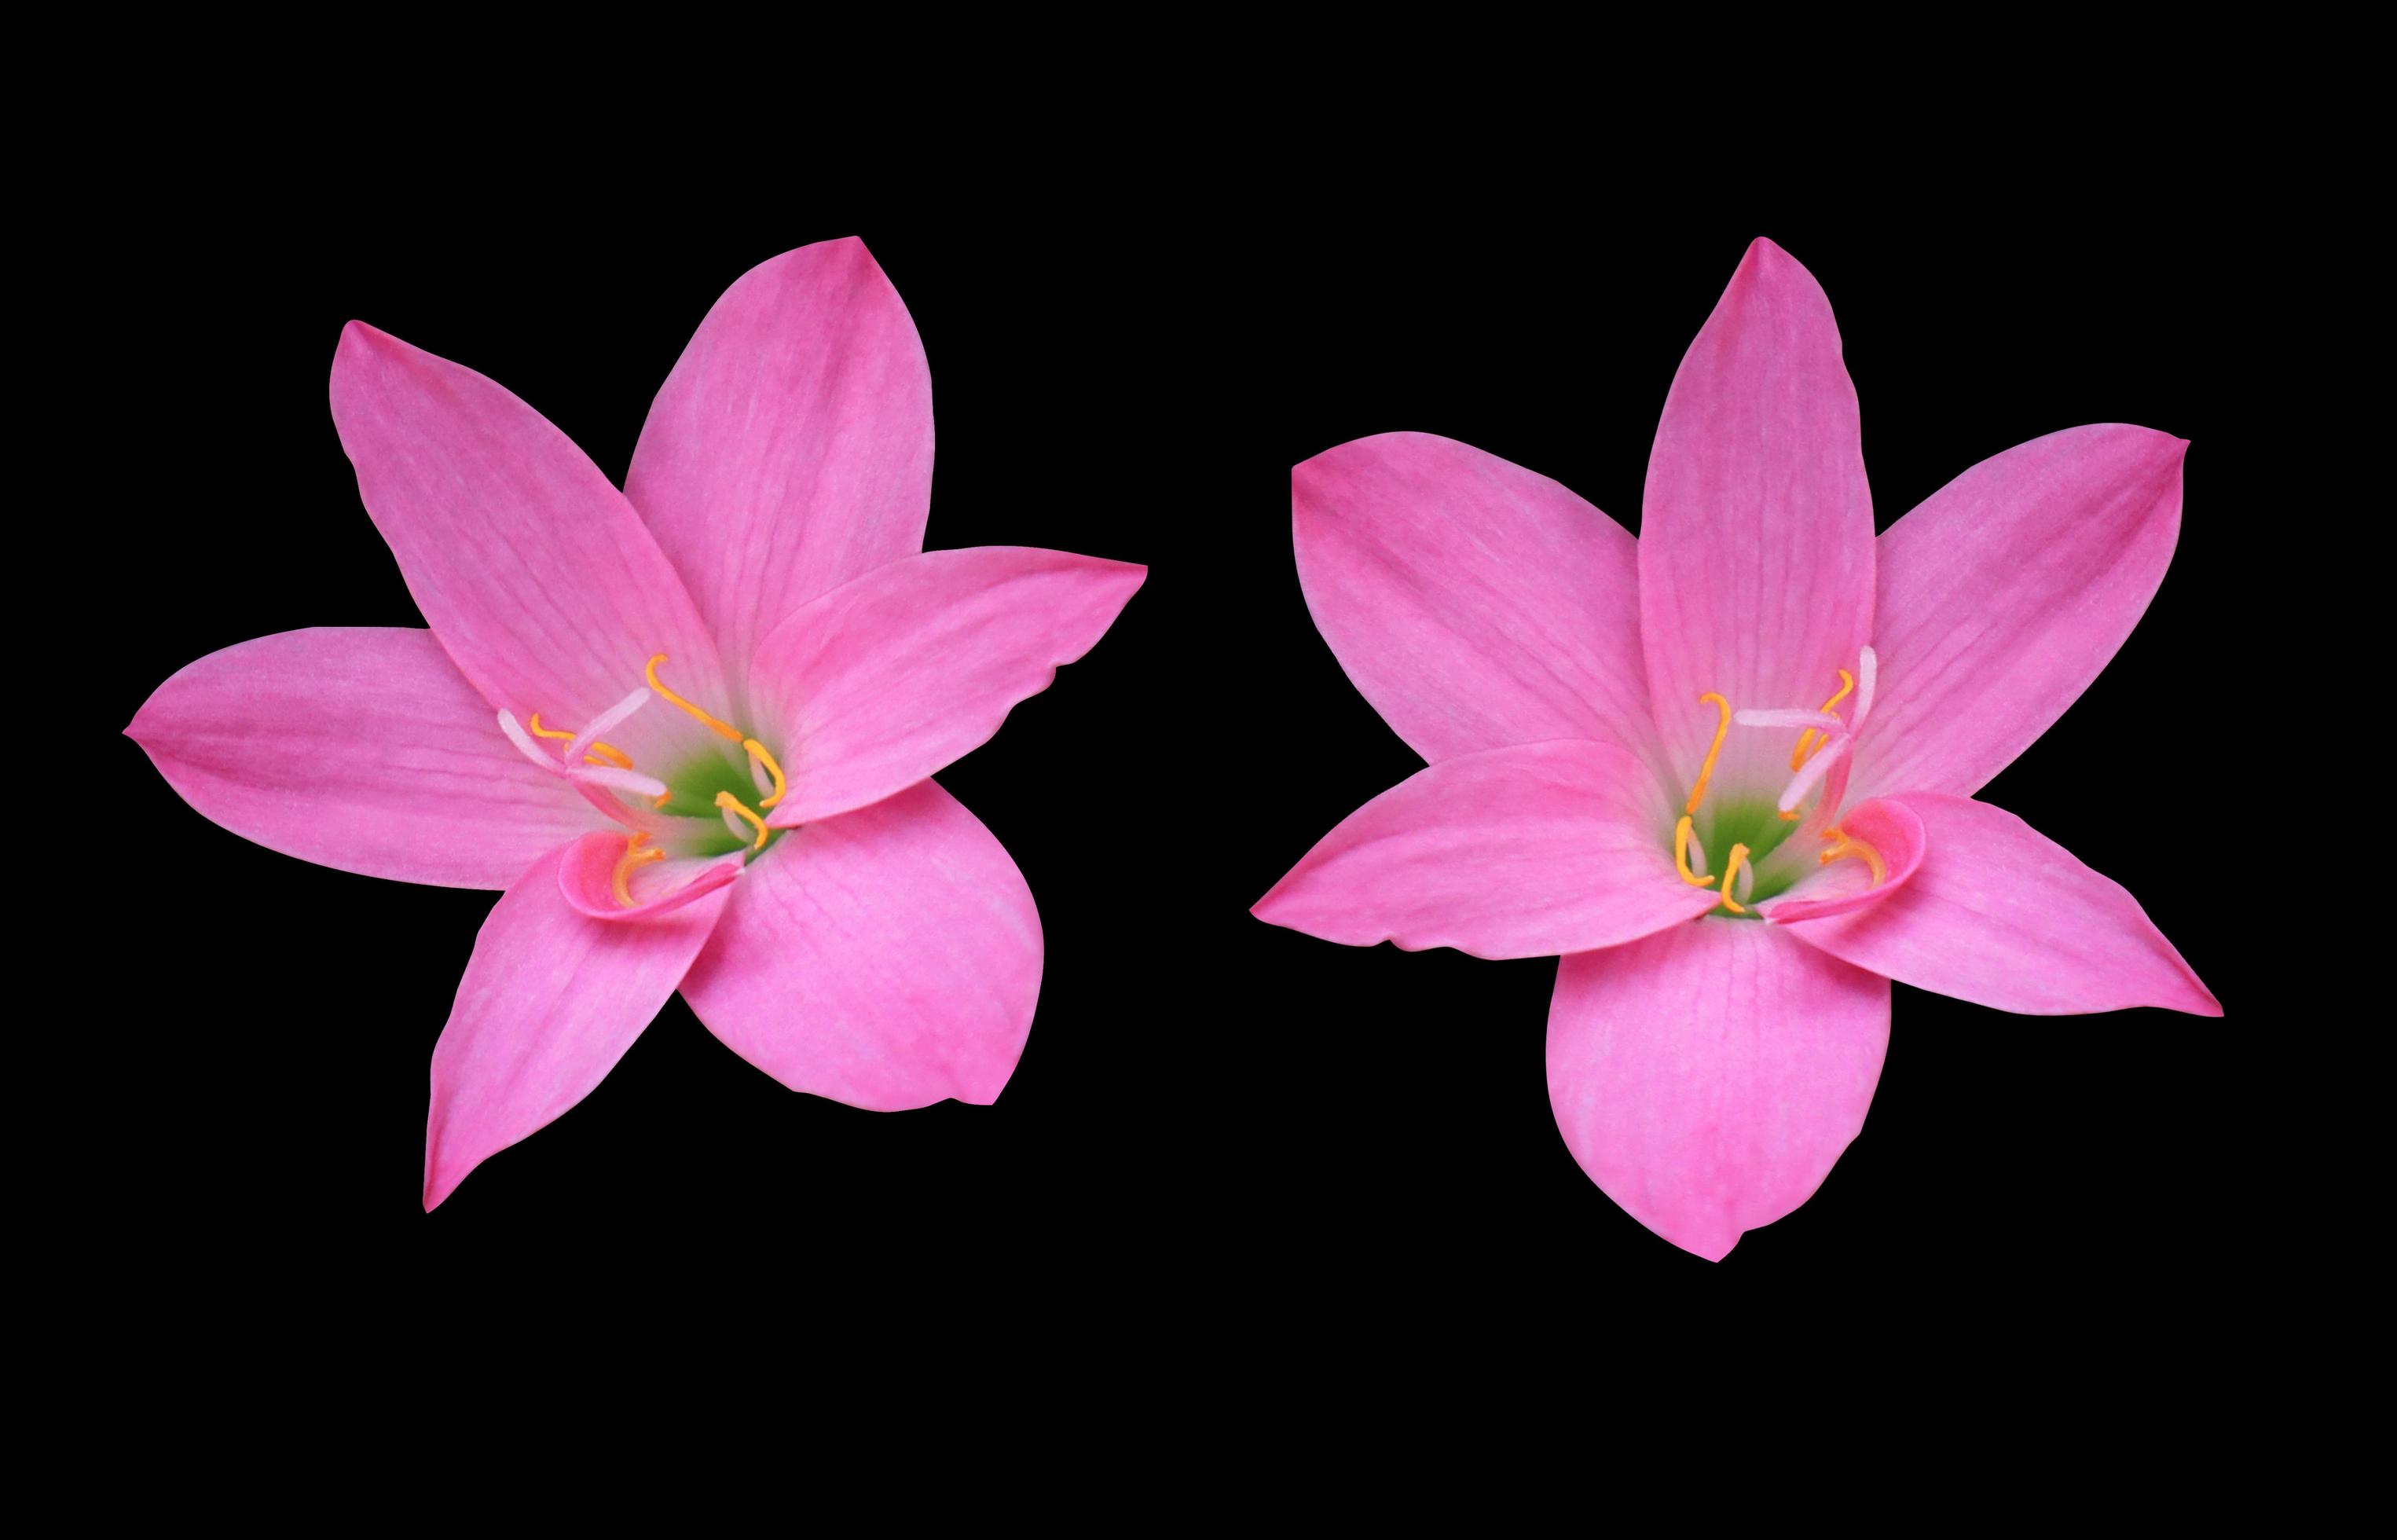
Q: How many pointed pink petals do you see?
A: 12